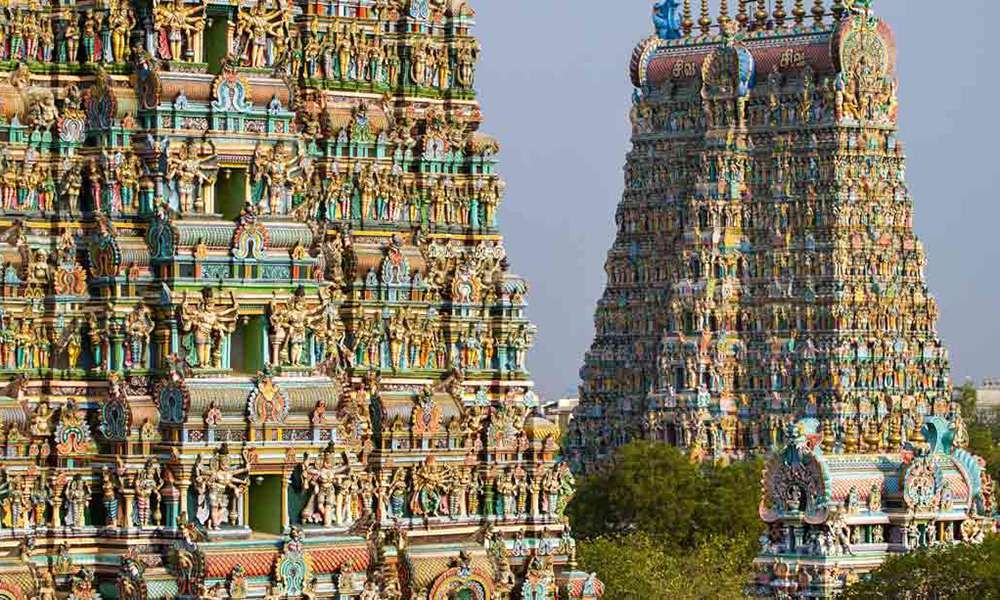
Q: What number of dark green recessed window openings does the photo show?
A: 4